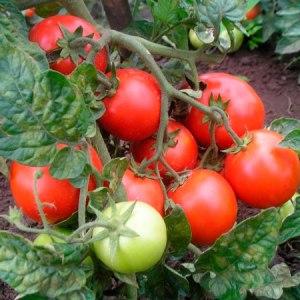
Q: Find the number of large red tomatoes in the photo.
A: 8